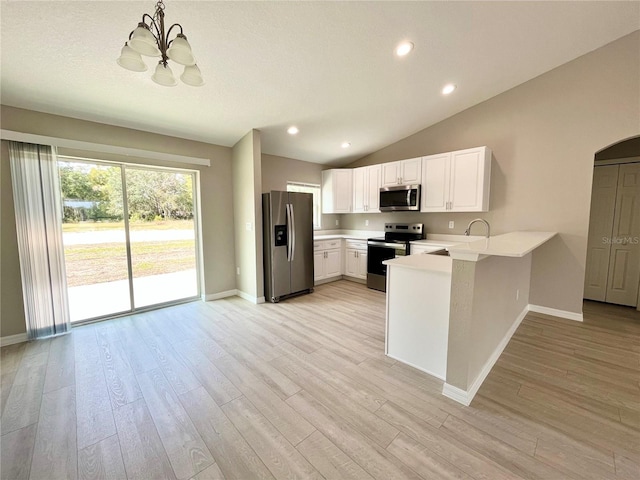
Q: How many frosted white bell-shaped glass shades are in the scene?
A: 5